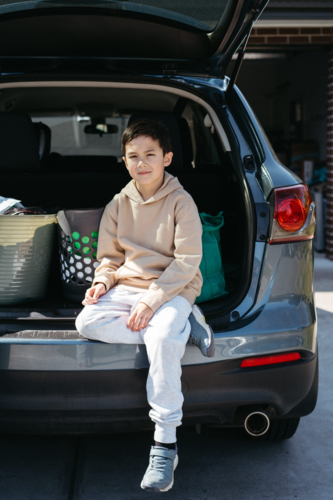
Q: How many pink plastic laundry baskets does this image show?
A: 0